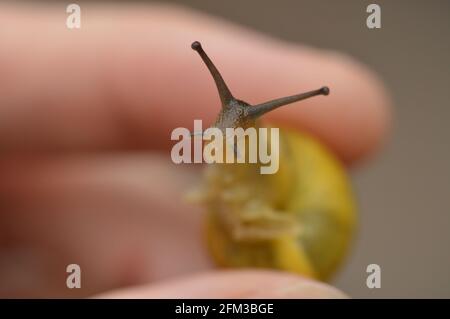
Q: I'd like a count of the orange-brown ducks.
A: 0